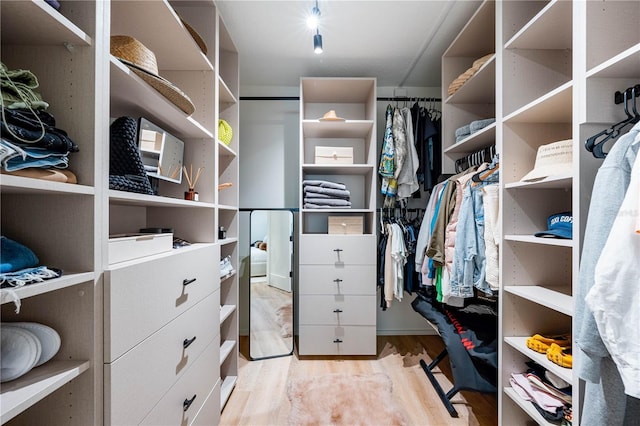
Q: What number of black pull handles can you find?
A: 7